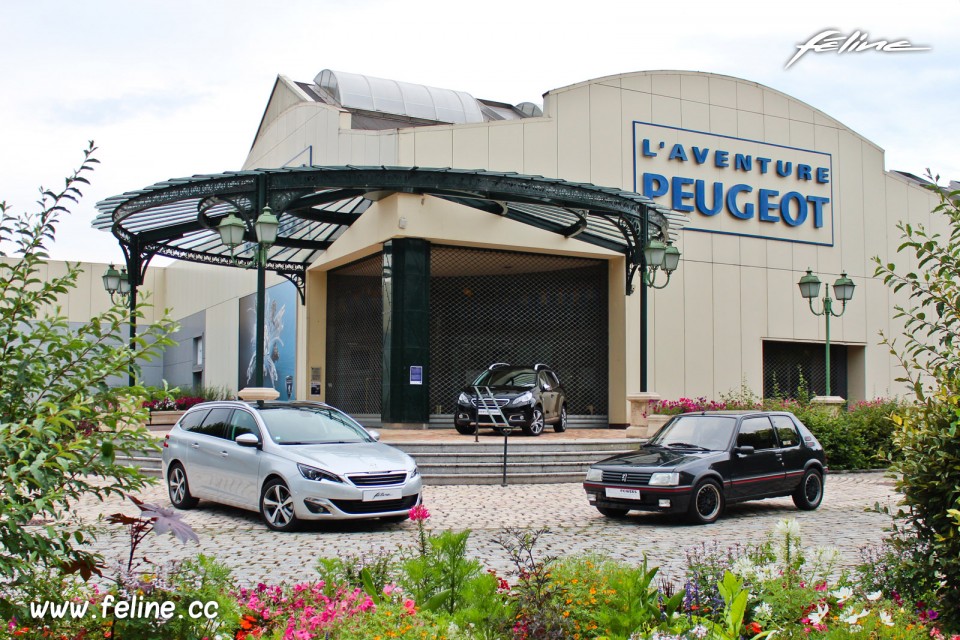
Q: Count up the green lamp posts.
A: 4